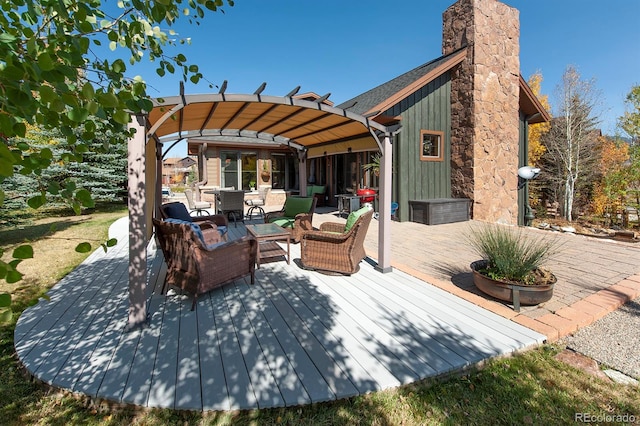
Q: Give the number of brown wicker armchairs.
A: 4